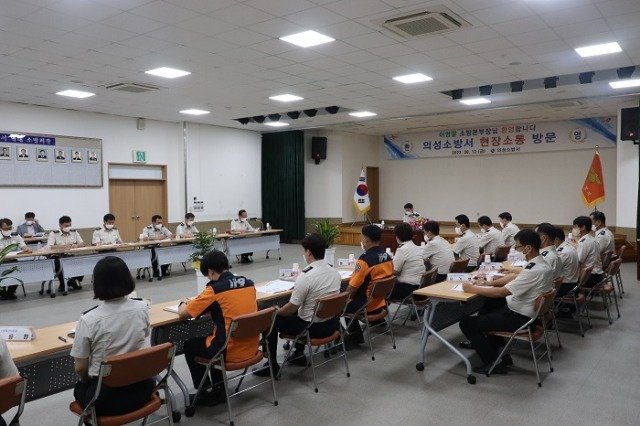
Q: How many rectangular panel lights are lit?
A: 11